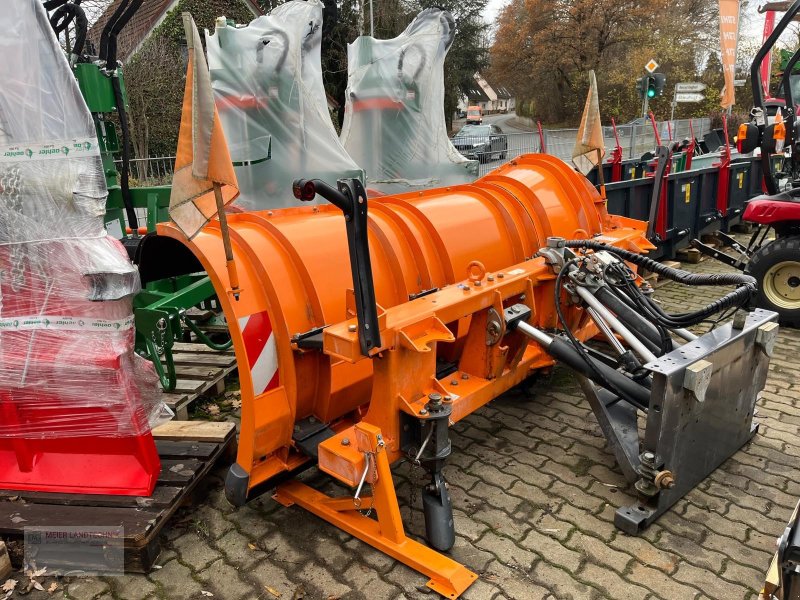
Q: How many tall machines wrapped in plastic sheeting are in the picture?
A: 3